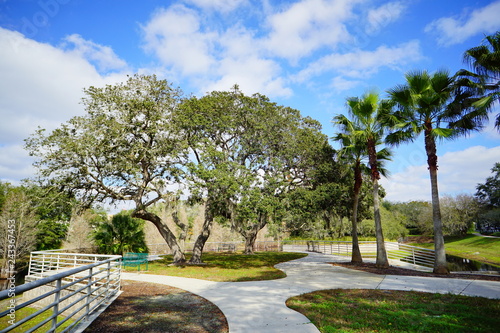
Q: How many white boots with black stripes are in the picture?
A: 0